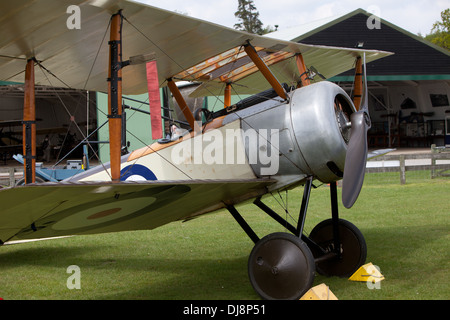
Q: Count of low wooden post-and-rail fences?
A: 1